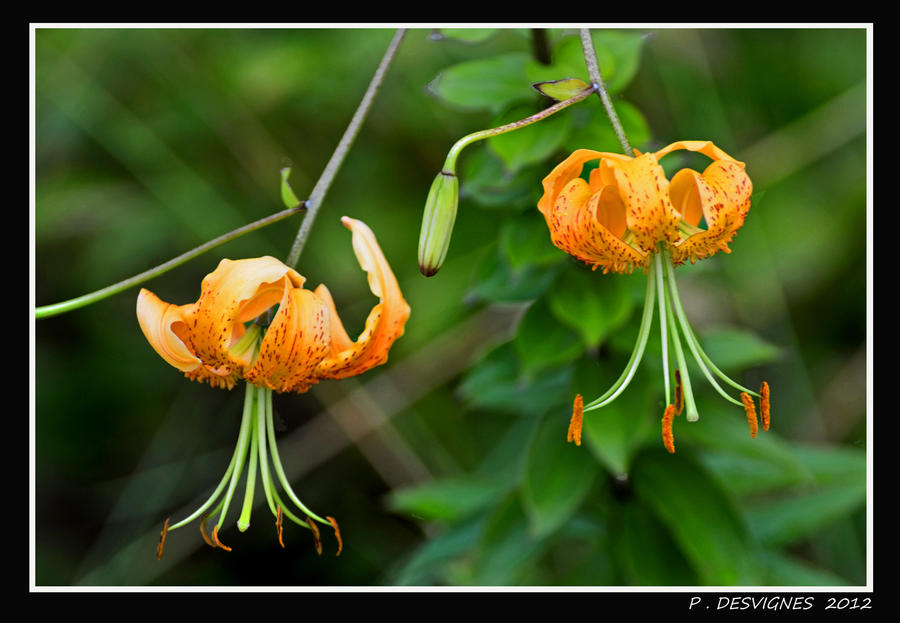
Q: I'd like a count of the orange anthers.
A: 12